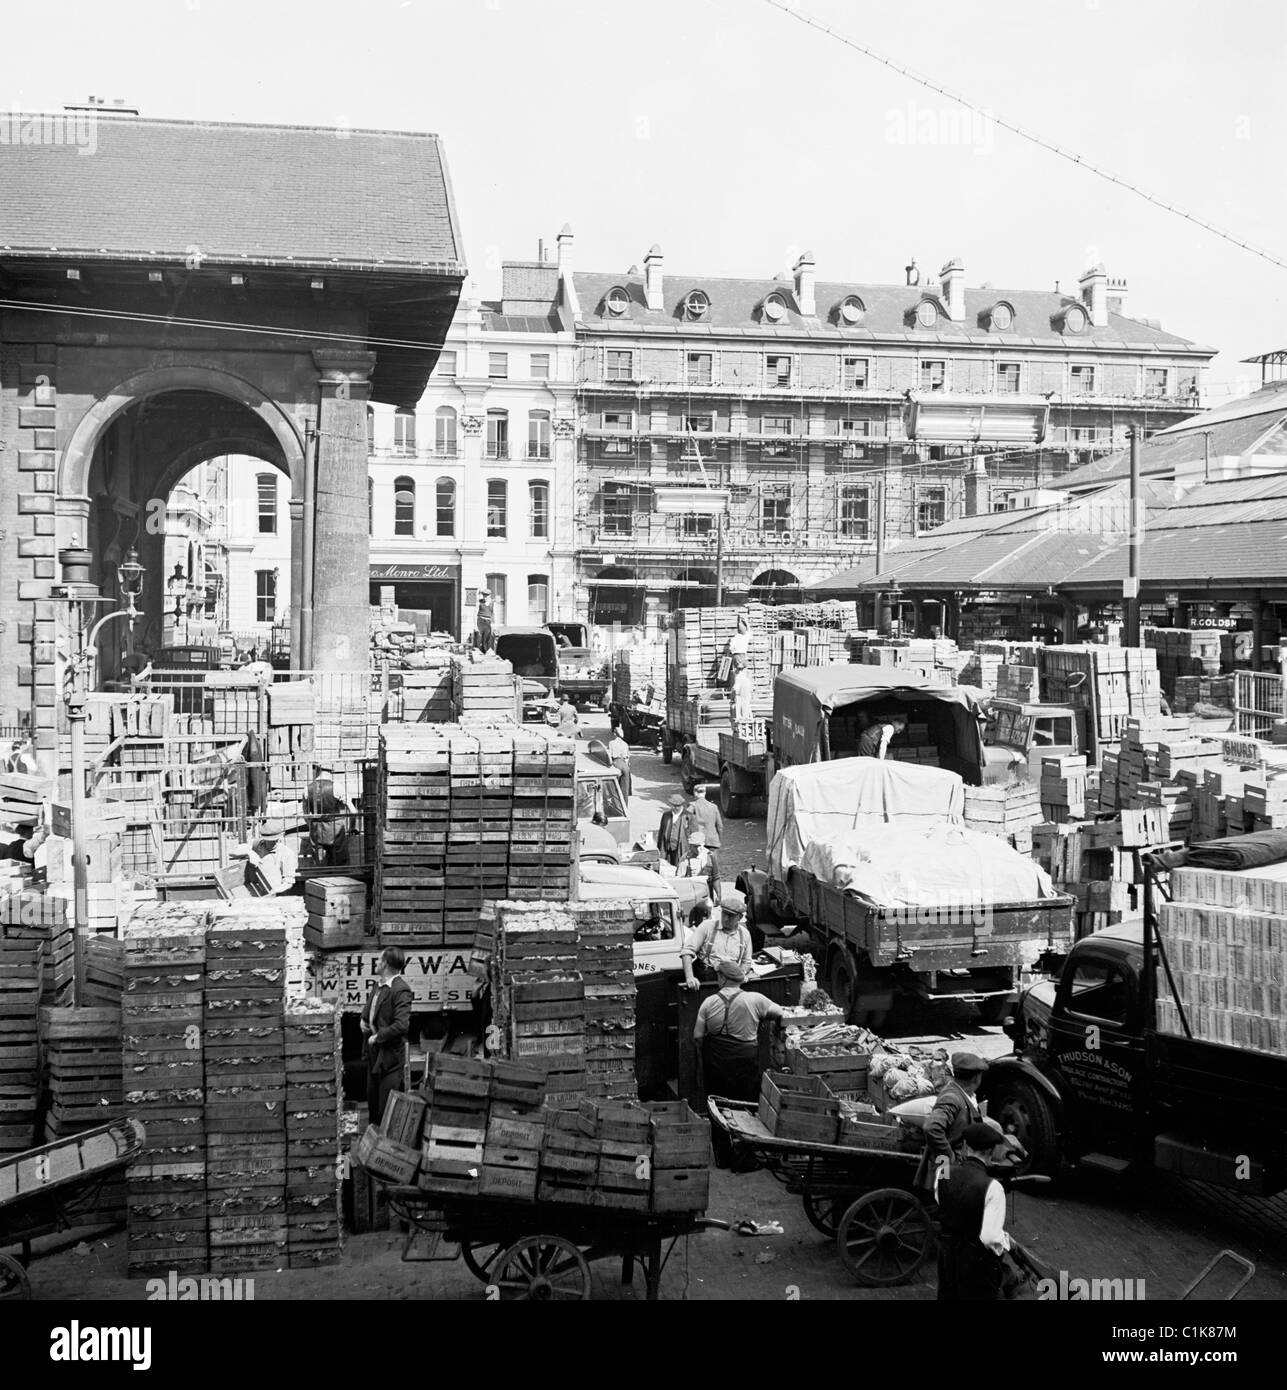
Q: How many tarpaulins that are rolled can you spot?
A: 1